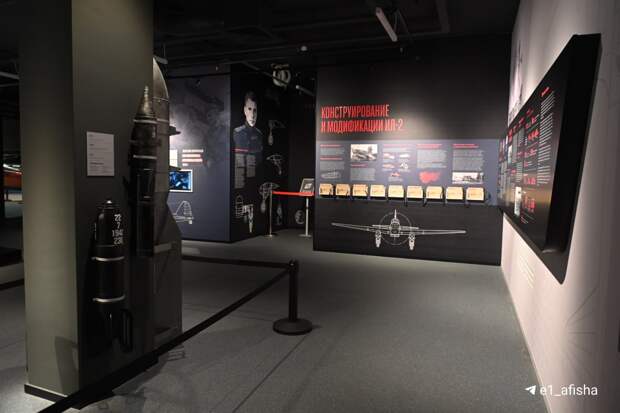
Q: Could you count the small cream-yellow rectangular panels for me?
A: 9